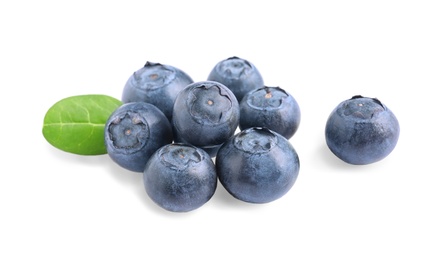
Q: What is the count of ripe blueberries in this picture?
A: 8